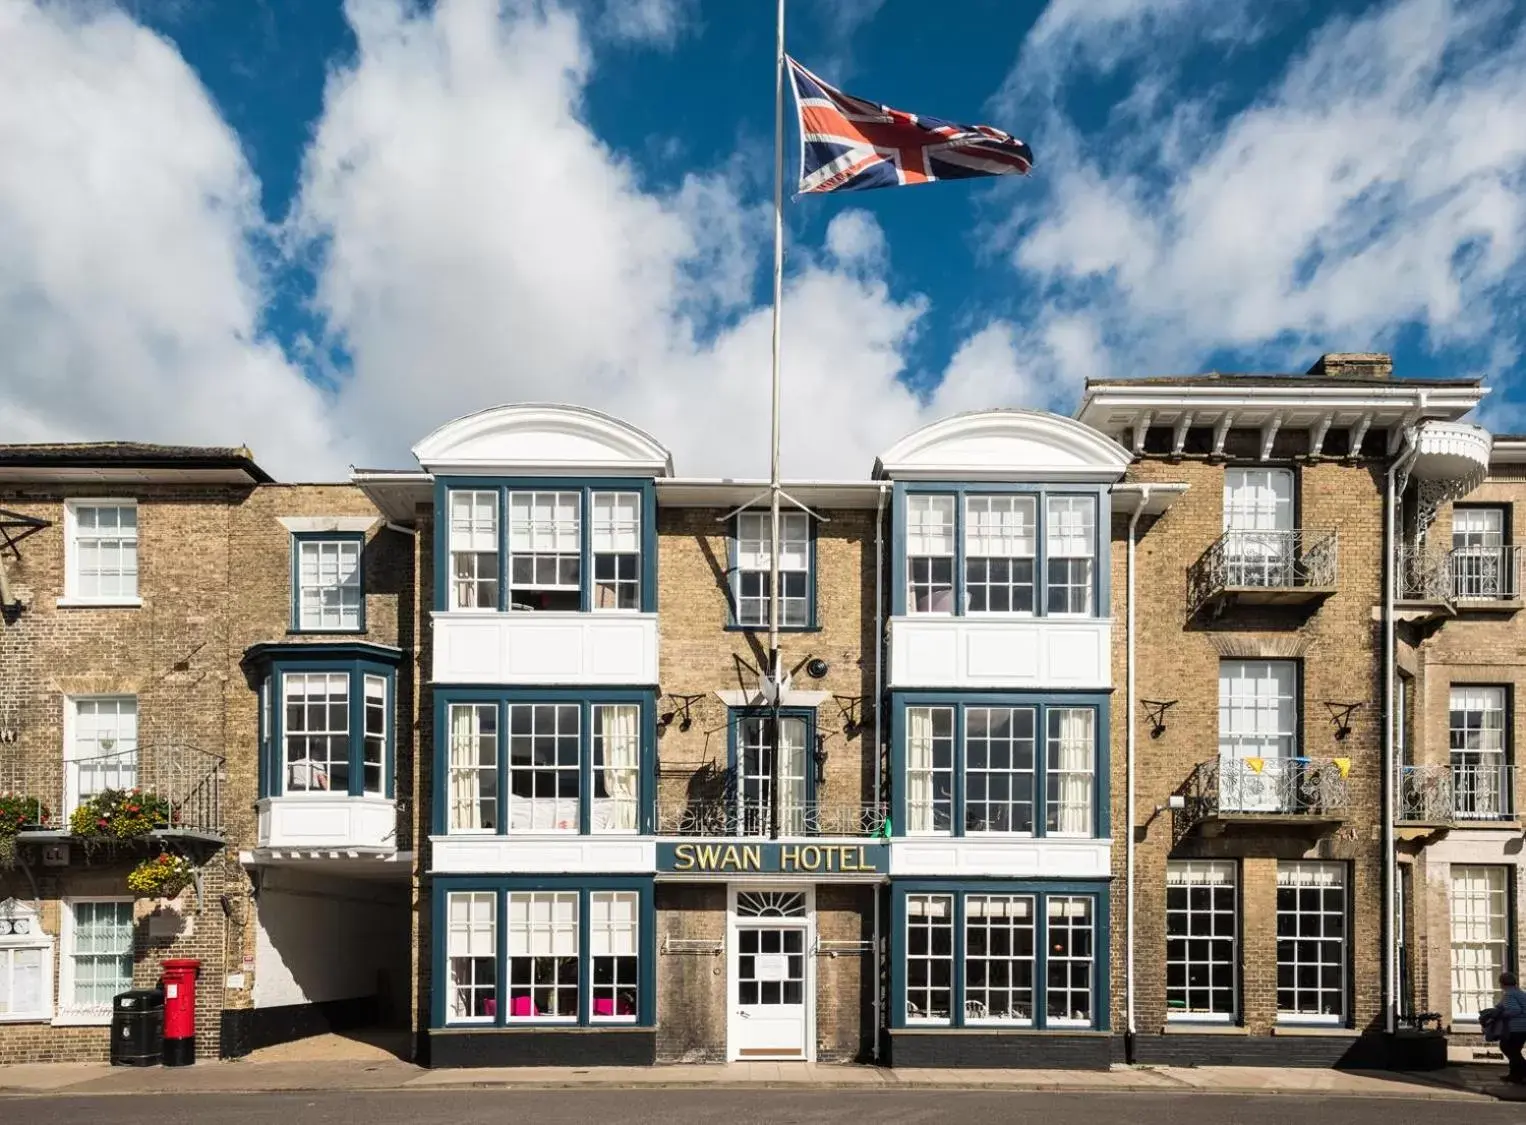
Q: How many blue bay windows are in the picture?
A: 7